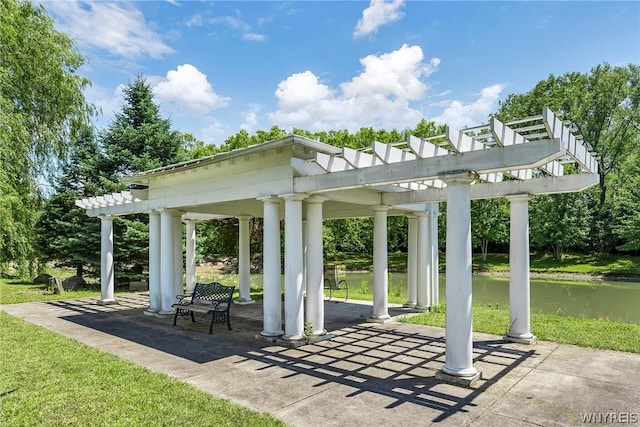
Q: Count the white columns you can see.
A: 15